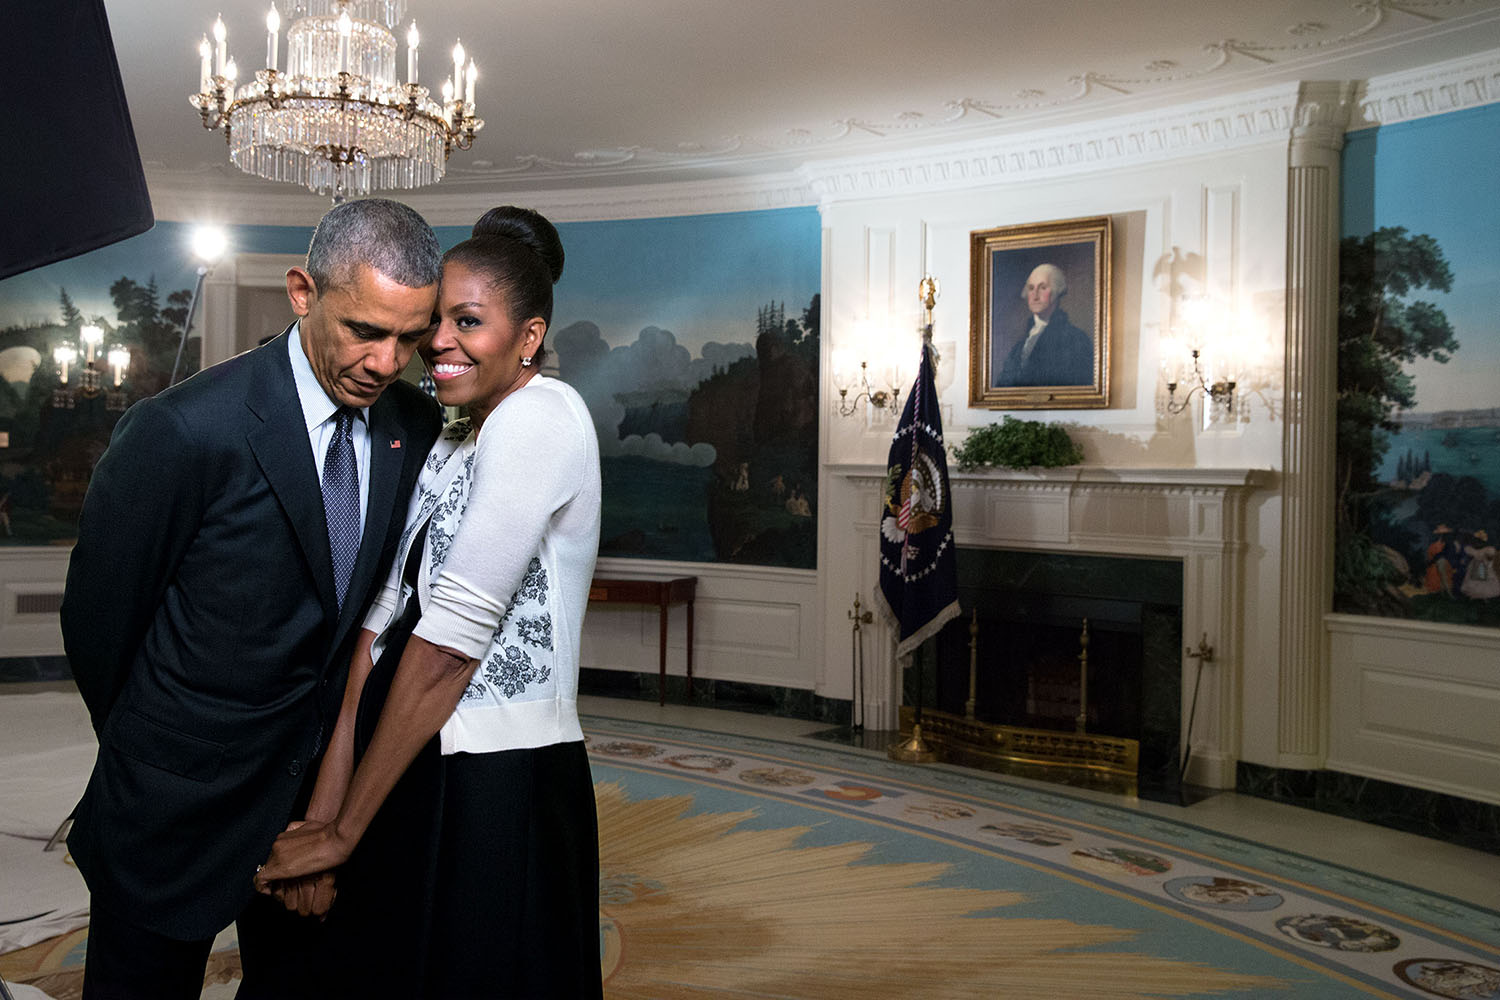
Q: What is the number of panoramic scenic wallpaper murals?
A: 3